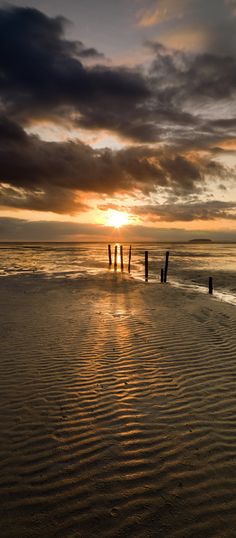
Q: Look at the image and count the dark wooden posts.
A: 8